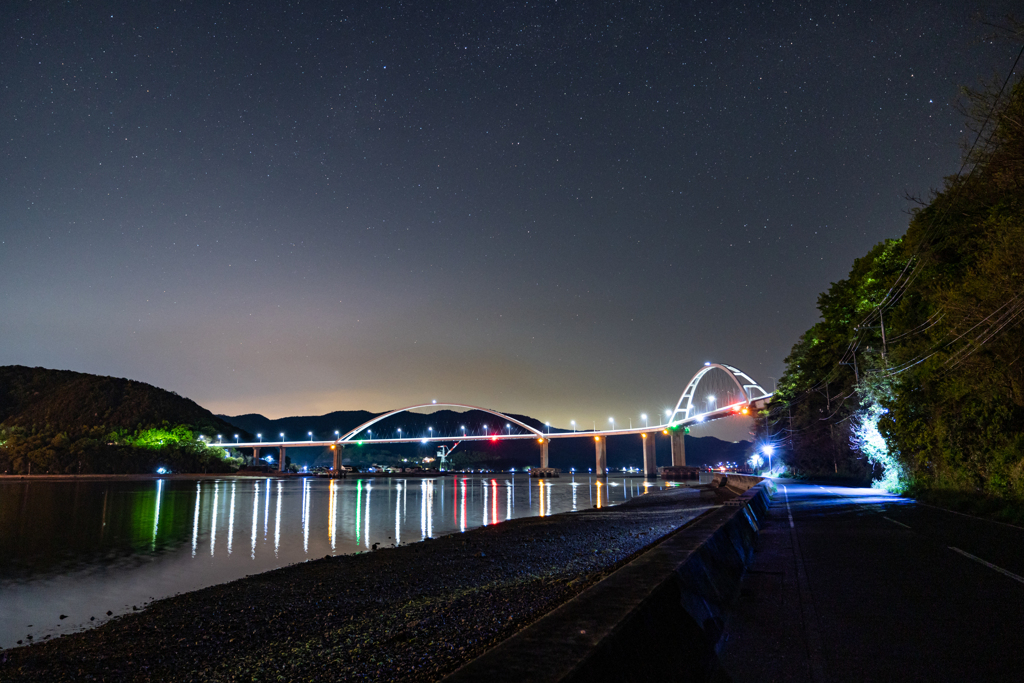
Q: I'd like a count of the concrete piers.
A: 7